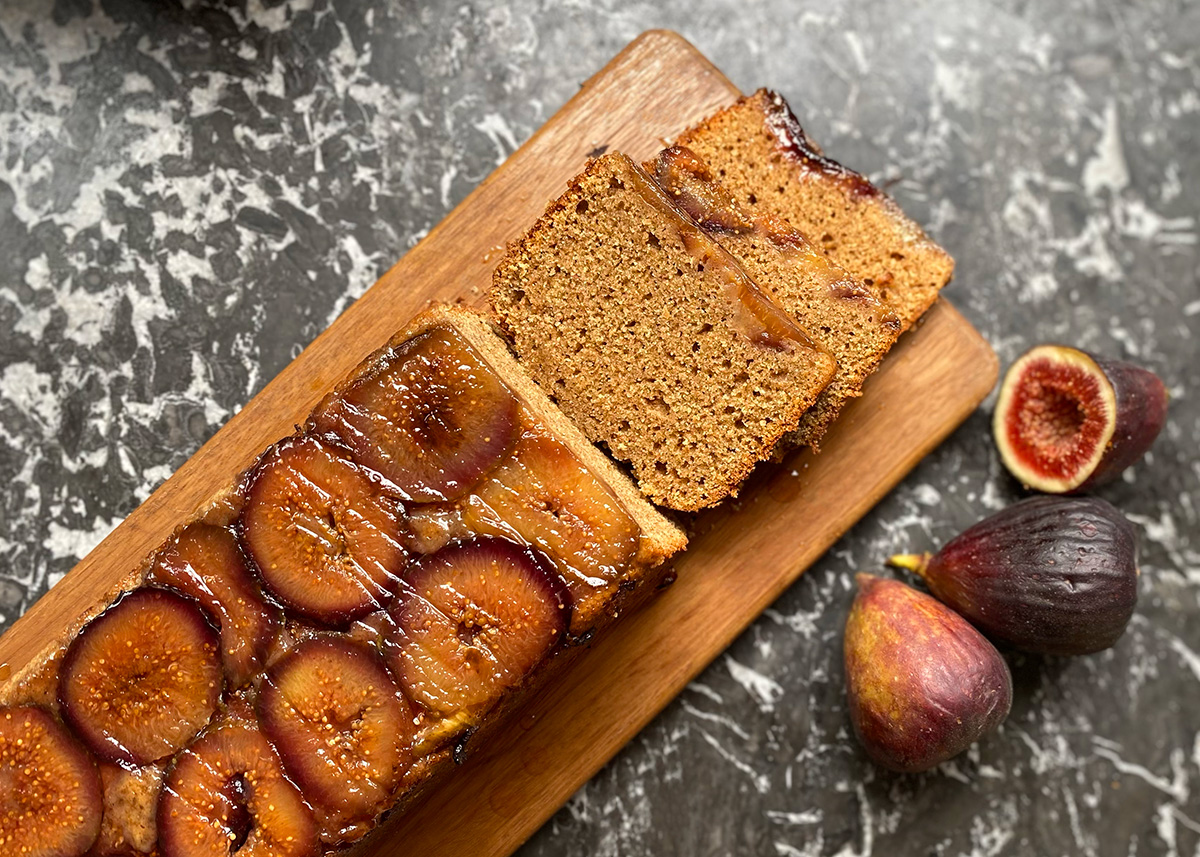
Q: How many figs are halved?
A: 1